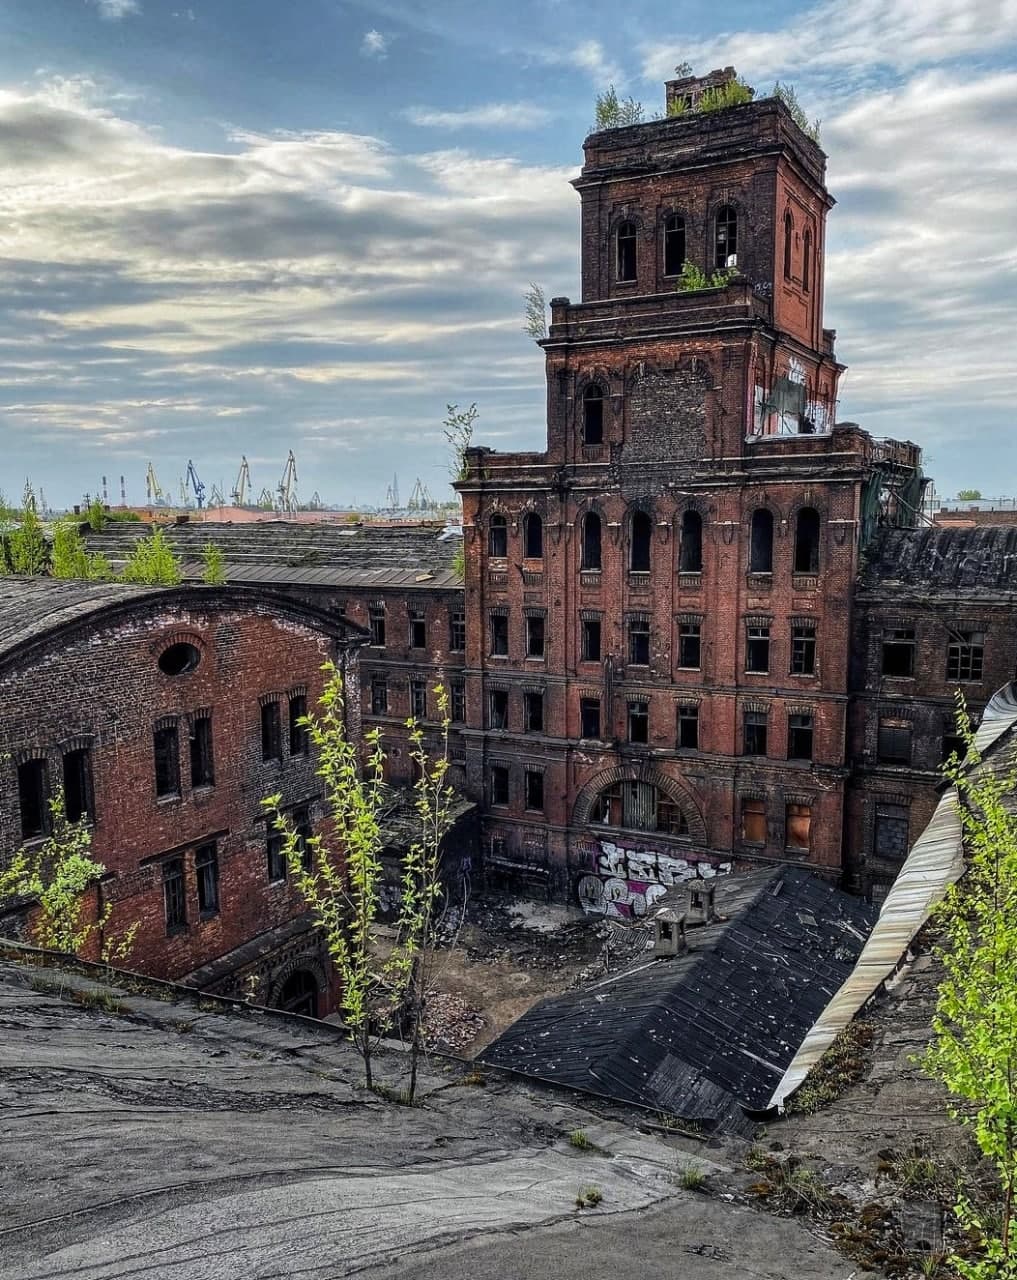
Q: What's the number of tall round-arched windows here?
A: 13